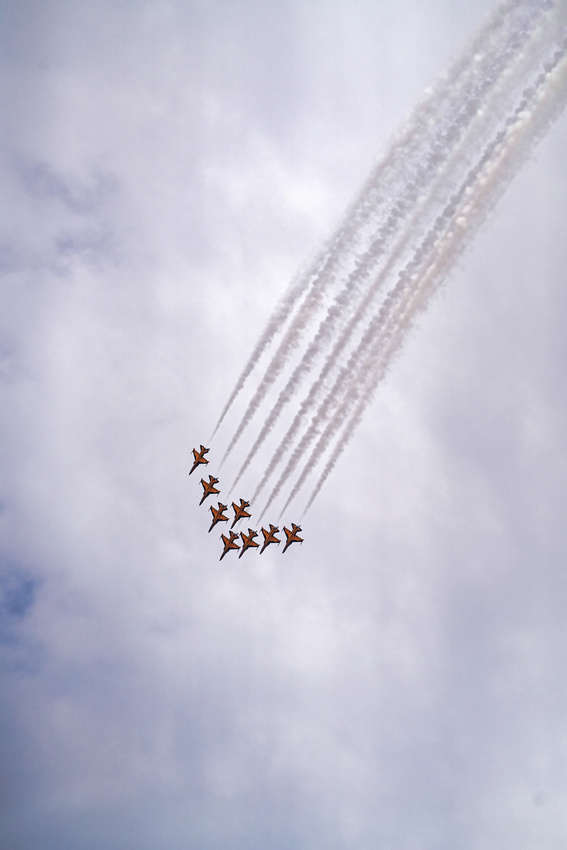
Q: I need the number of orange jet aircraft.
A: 8